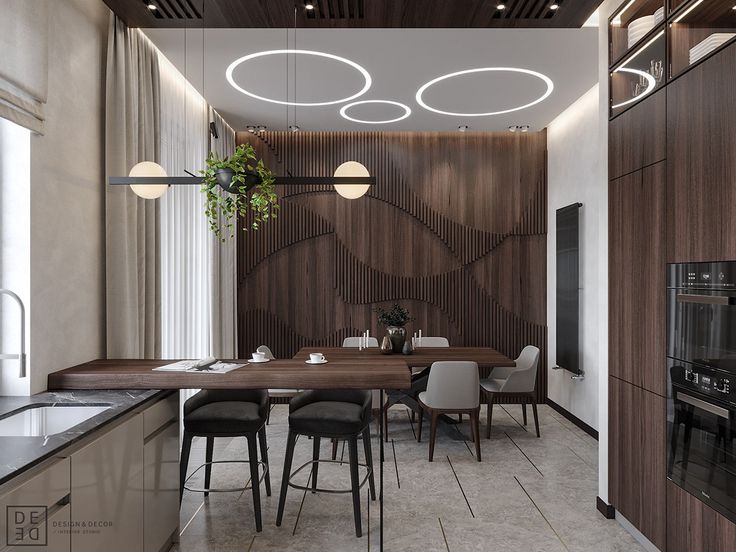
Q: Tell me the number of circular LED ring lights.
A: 3